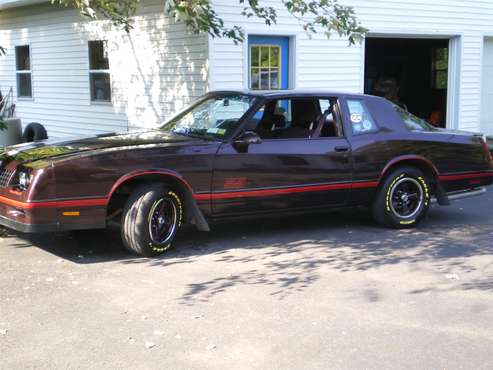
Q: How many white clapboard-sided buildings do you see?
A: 1